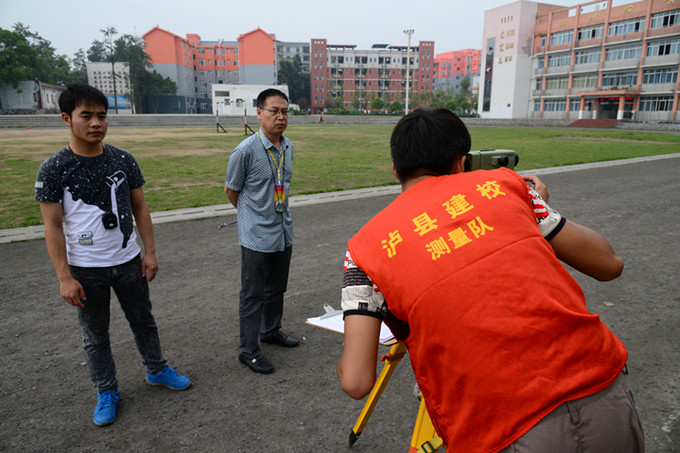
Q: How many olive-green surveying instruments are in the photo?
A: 1